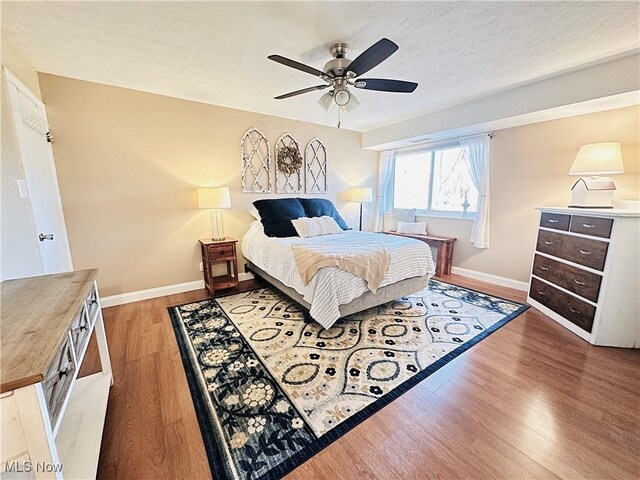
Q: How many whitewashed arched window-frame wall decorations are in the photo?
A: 3